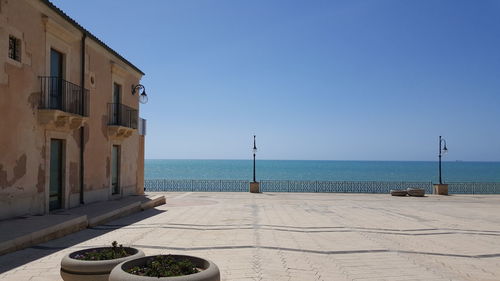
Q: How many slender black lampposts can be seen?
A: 2